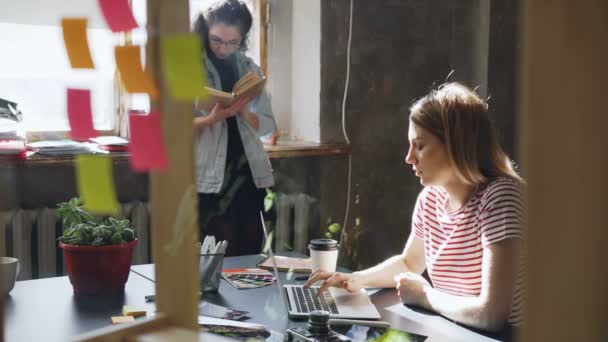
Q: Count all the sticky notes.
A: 7